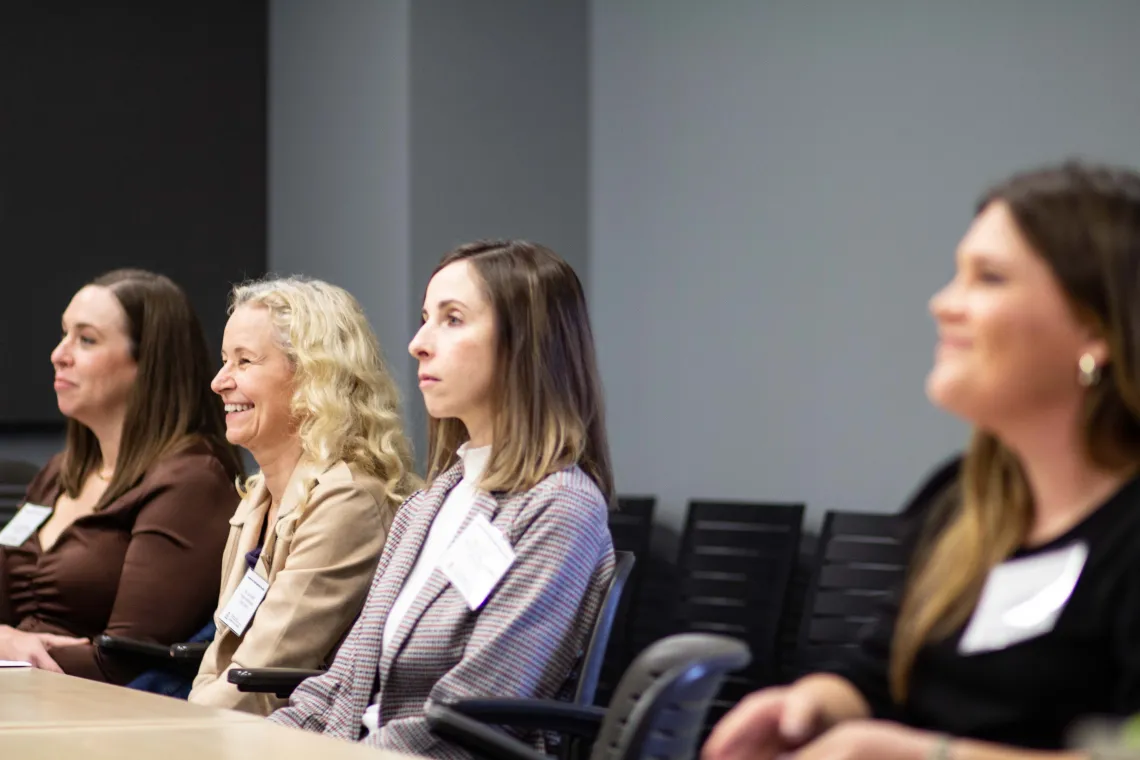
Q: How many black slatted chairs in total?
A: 3